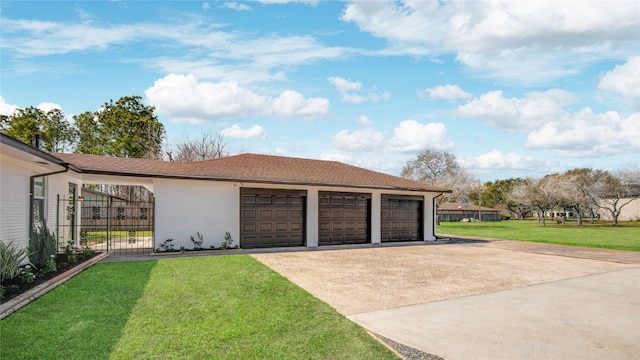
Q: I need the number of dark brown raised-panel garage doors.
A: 3